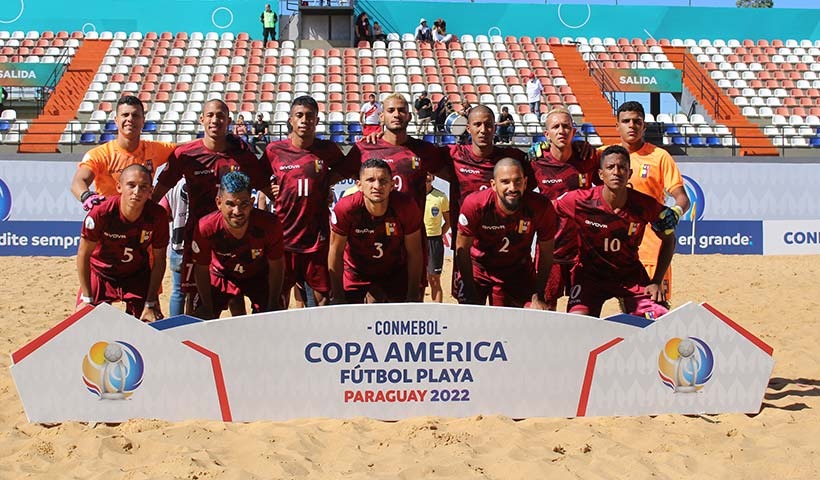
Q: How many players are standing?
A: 7